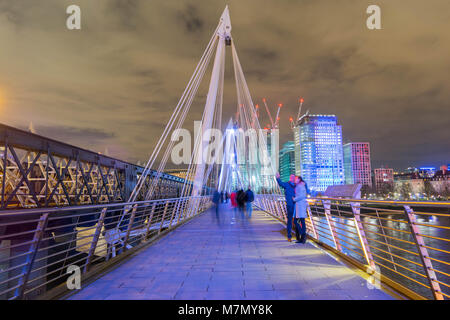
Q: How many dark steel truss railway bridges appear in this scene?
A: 1